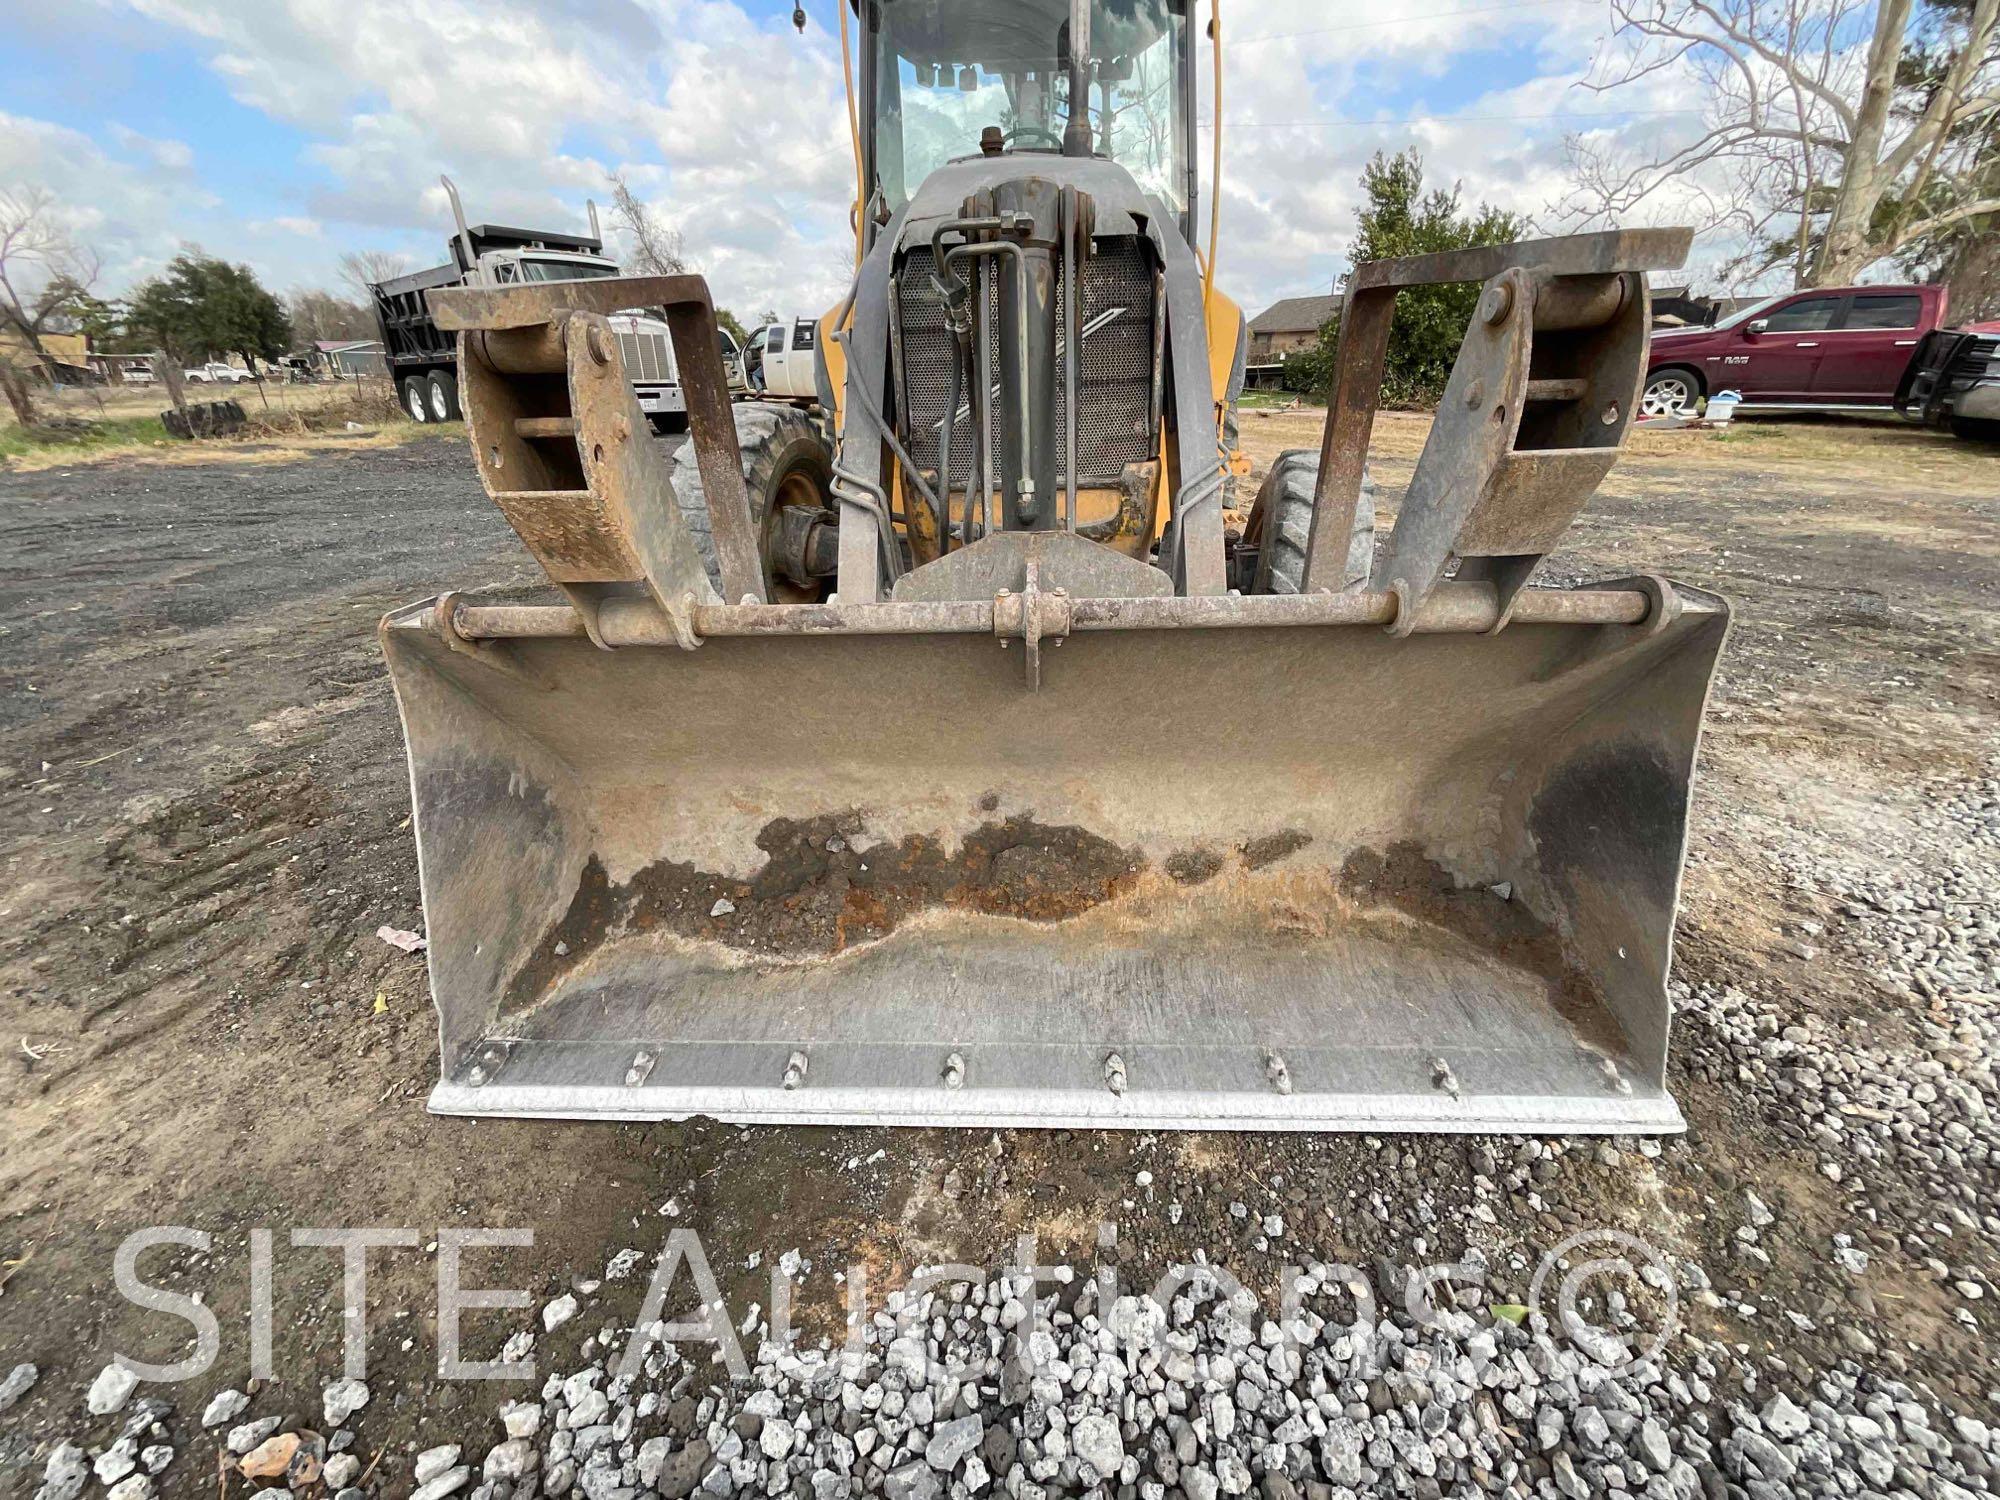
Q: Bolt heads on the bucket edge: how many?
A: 8